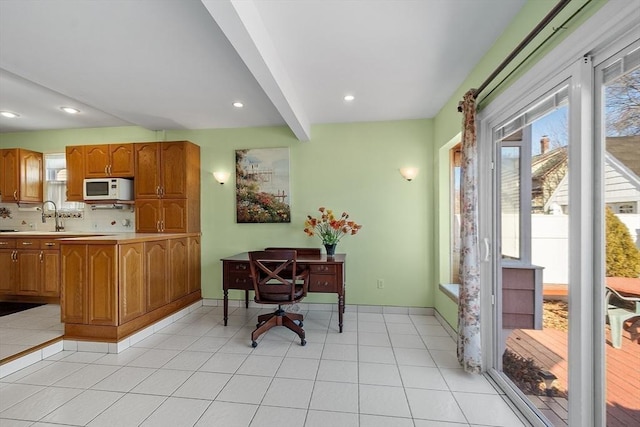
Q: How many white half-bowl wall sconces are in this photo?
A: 2